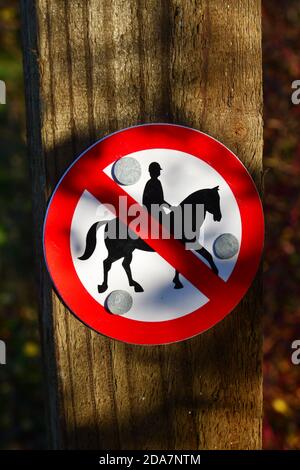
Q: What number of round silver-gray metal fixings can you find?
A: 3